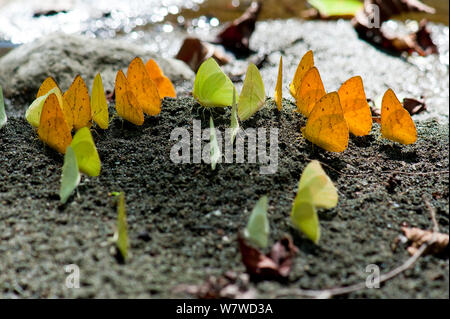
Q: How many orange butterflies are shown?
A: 12